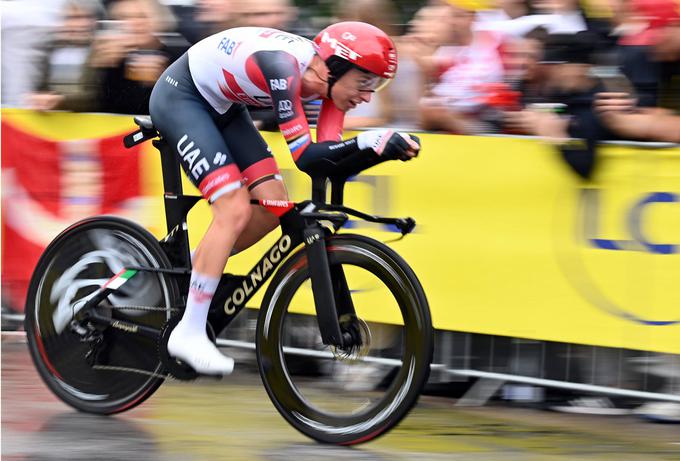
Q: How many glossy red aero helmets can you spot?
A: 1